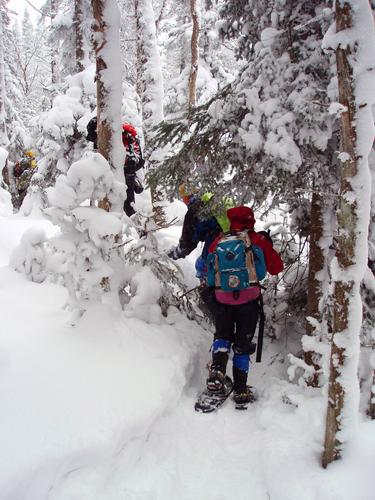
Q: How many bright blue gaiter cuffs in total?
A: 2